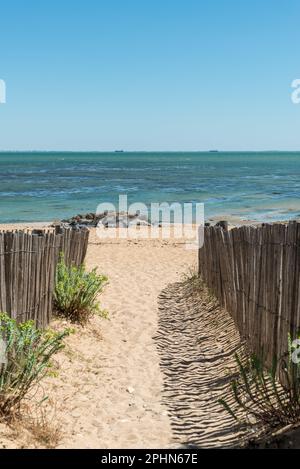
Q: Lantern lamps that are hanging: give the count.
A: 0